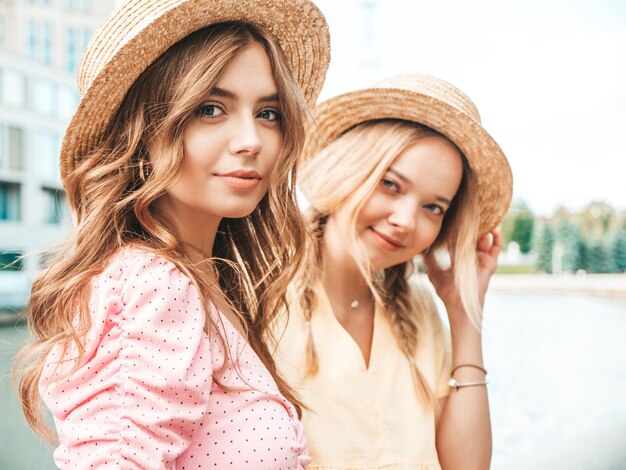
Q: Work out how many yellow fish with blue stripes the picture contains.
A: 0